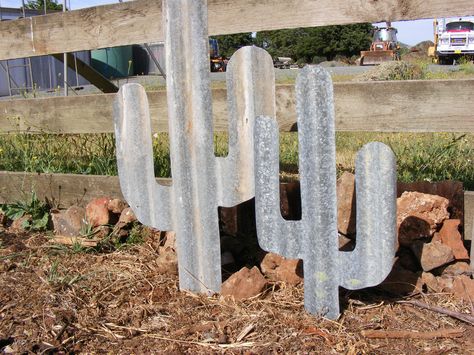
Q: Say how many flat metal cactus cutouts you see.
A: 2